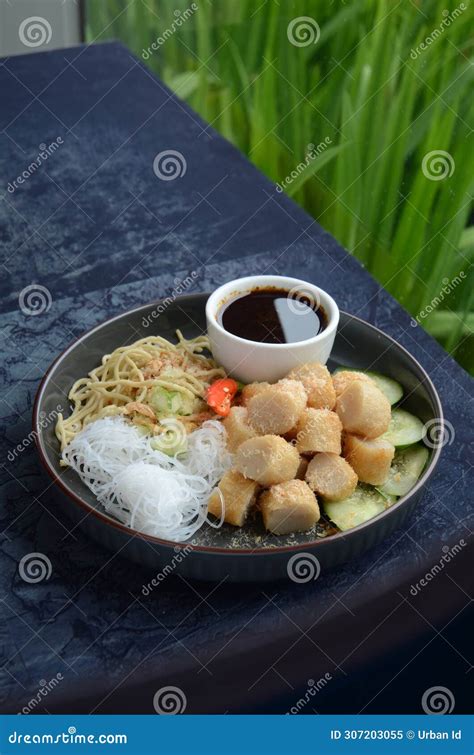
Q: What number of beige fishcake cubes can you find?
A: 12